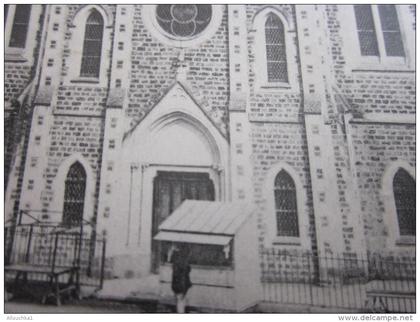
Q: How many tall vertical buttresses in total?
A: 4